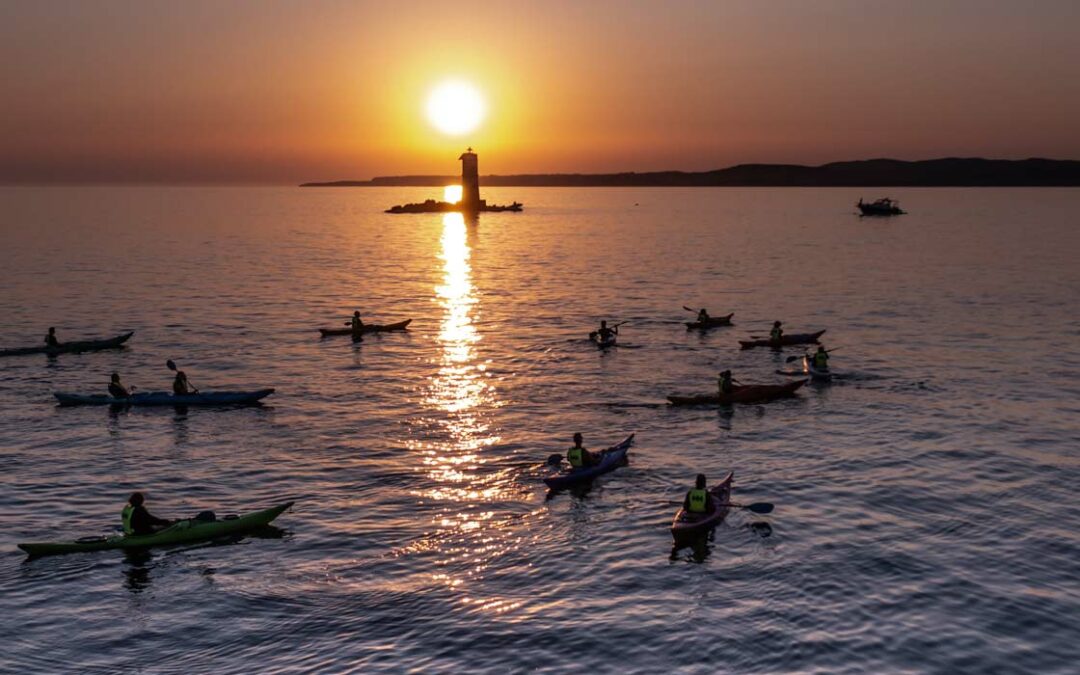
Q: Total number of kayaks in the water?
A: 11